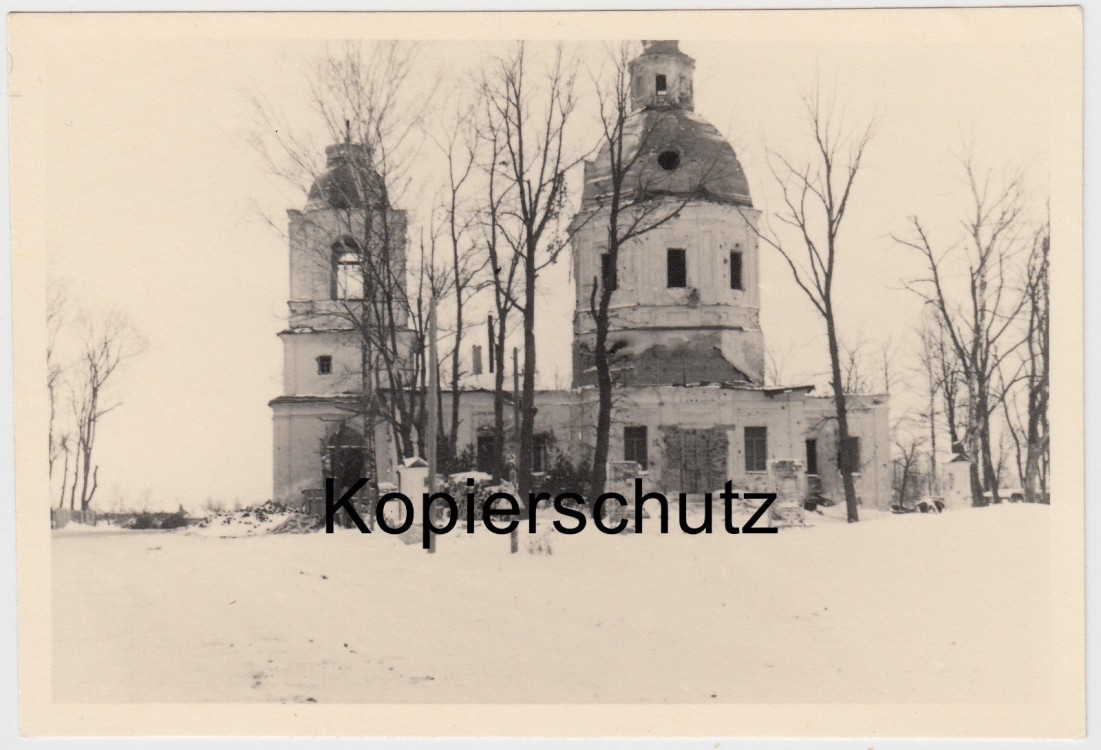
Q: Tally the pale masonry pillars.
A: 4